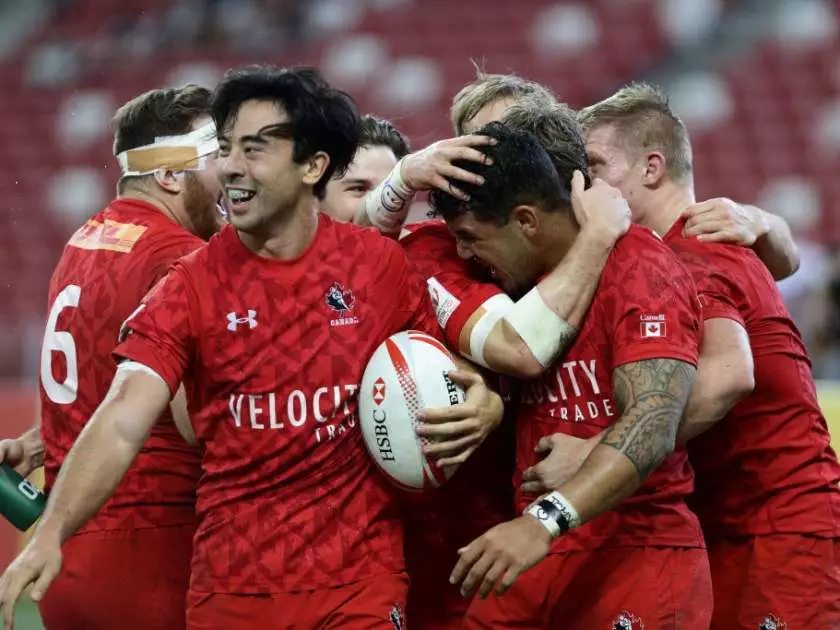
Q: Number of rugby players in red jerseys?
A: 7